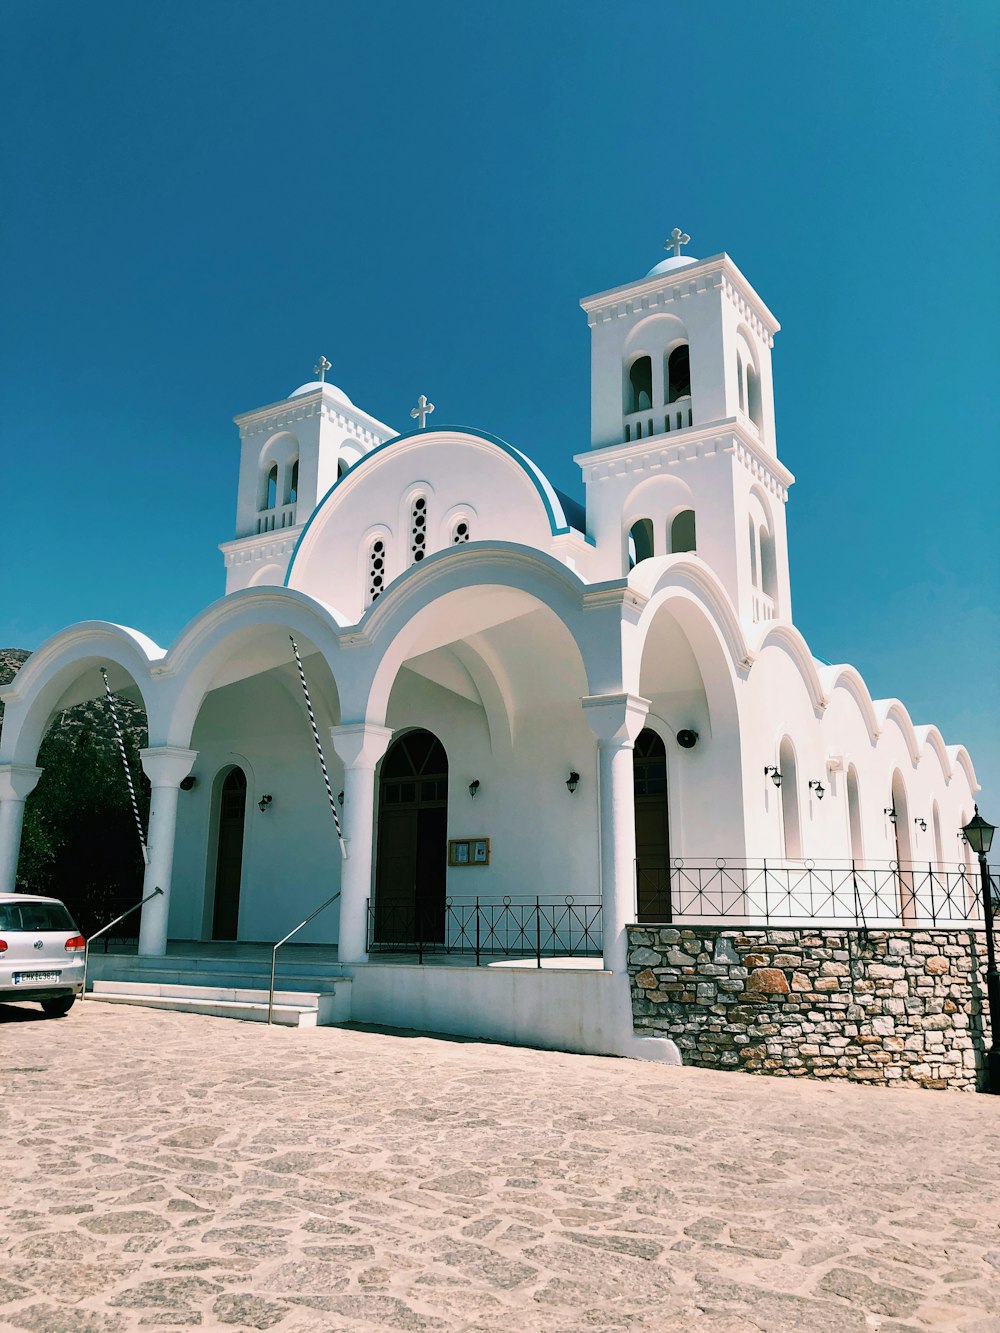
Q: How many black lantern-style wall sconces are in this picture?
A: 9